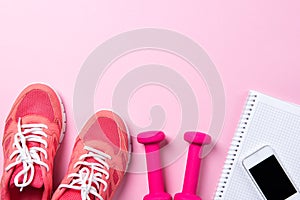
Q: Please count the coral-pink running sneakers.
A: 2